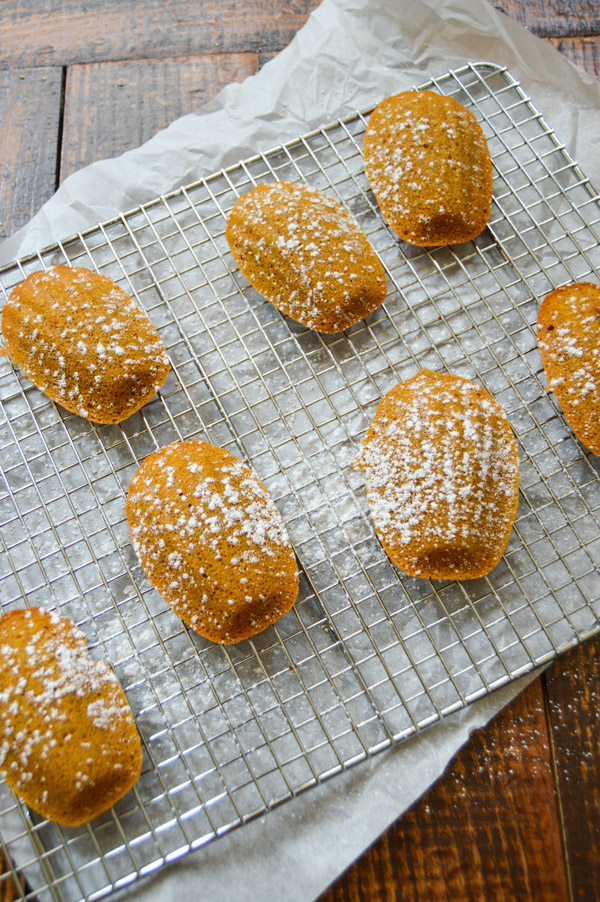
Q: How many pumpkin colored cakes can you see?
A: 7